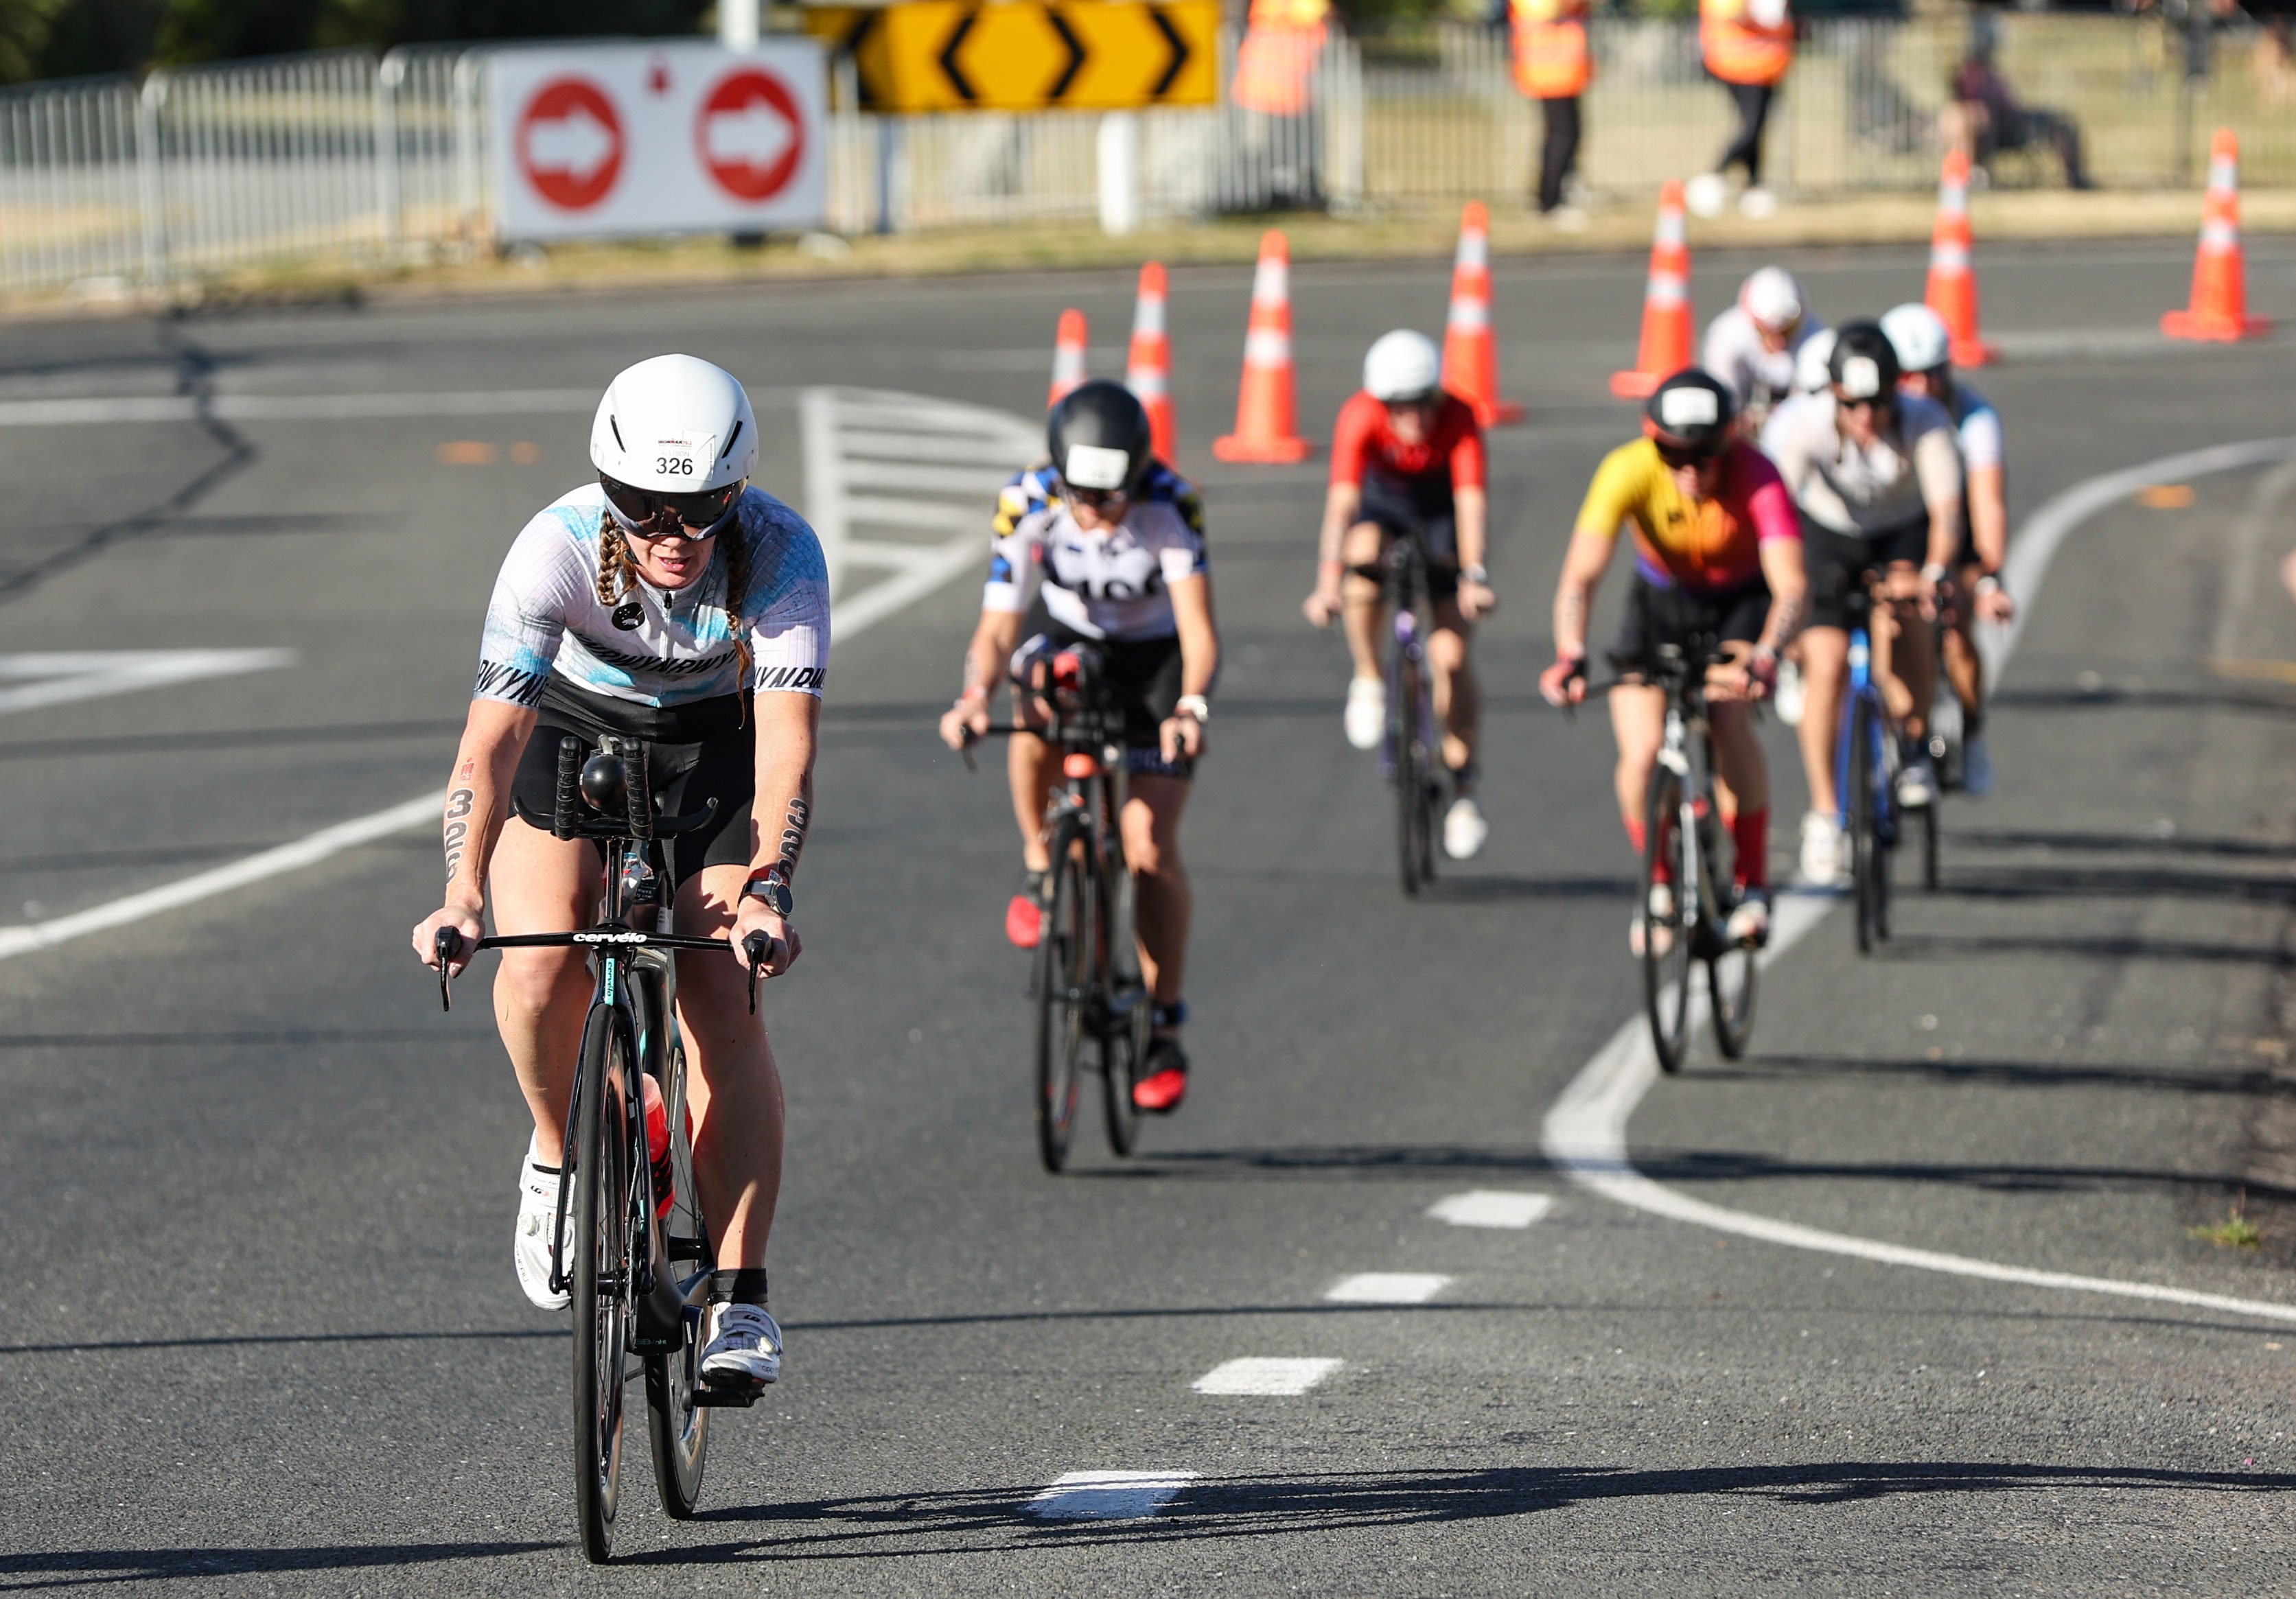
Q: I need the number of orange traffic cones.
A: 7